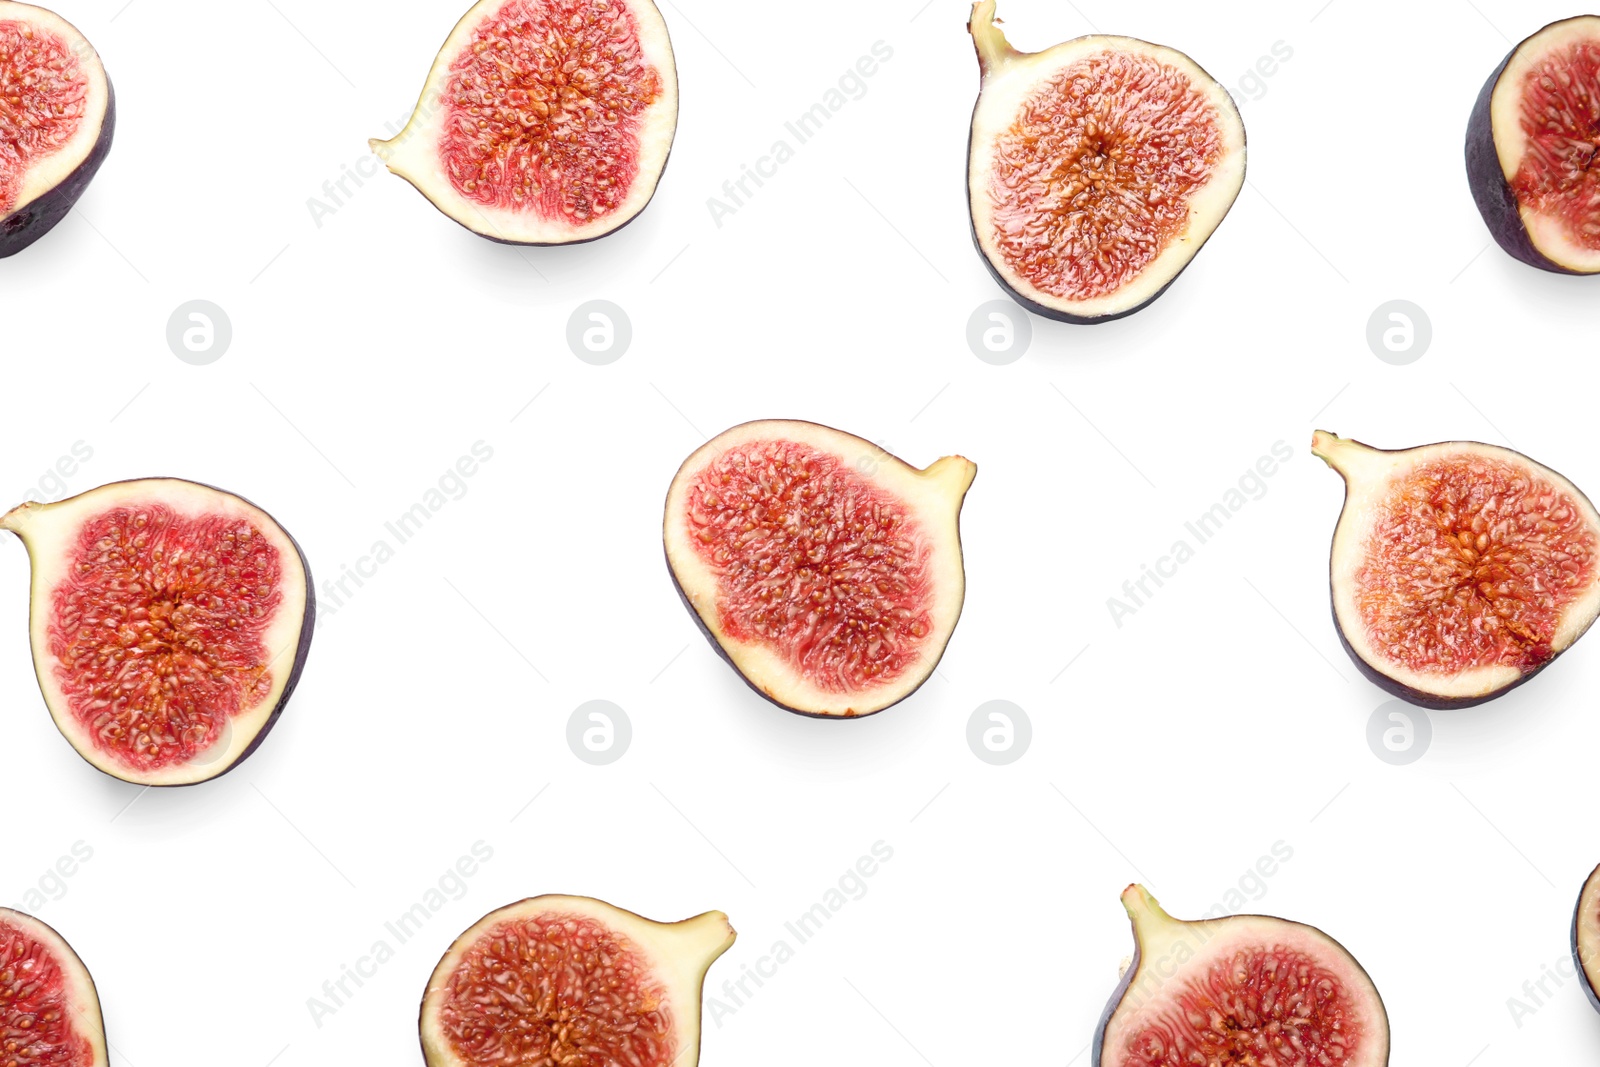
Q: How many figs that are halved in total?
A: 11